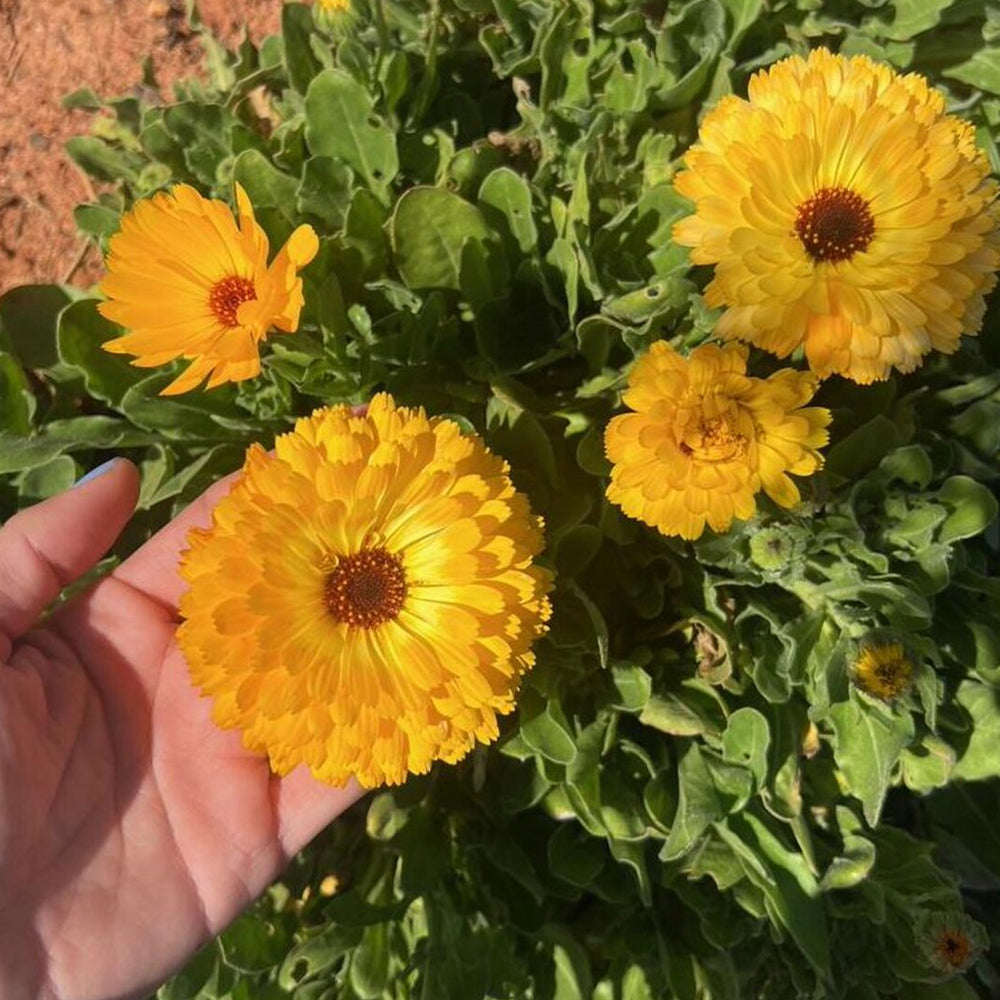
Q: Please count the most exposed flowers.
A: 4